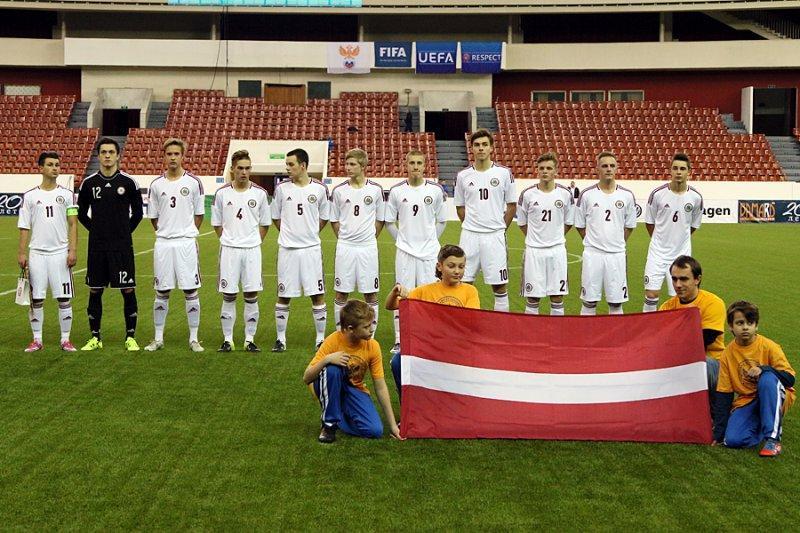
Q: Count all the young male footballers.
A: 11